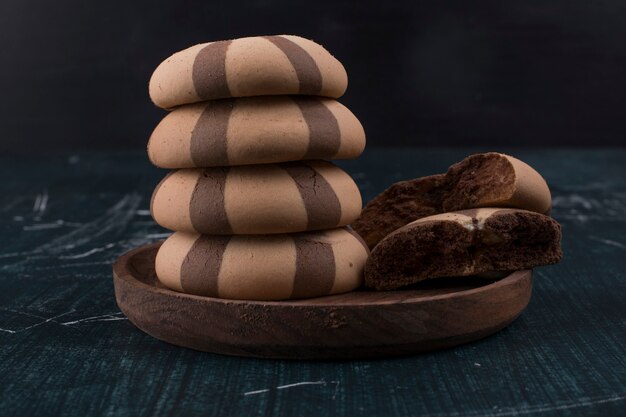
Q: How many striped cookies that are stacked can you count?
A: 4